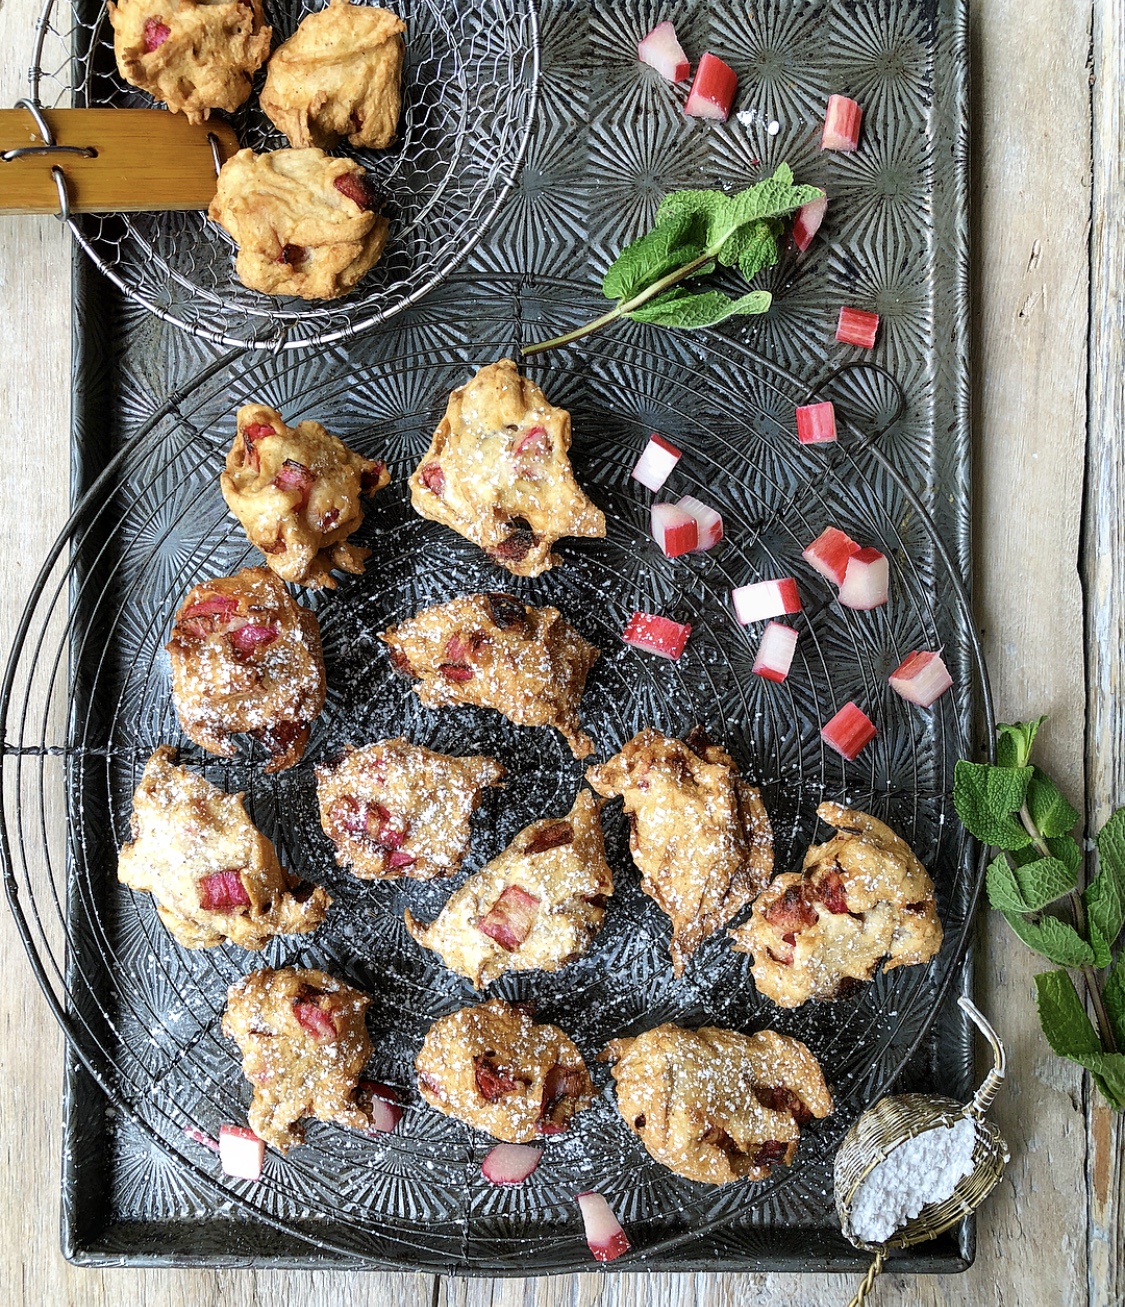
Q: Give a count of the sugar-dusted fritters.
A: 12